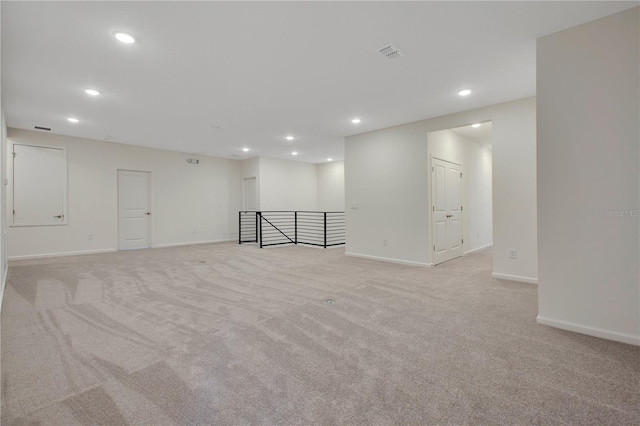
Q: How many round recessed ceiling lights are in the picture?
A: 10